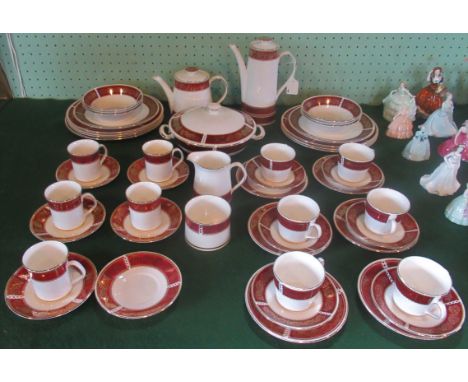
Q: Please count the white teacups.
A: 11